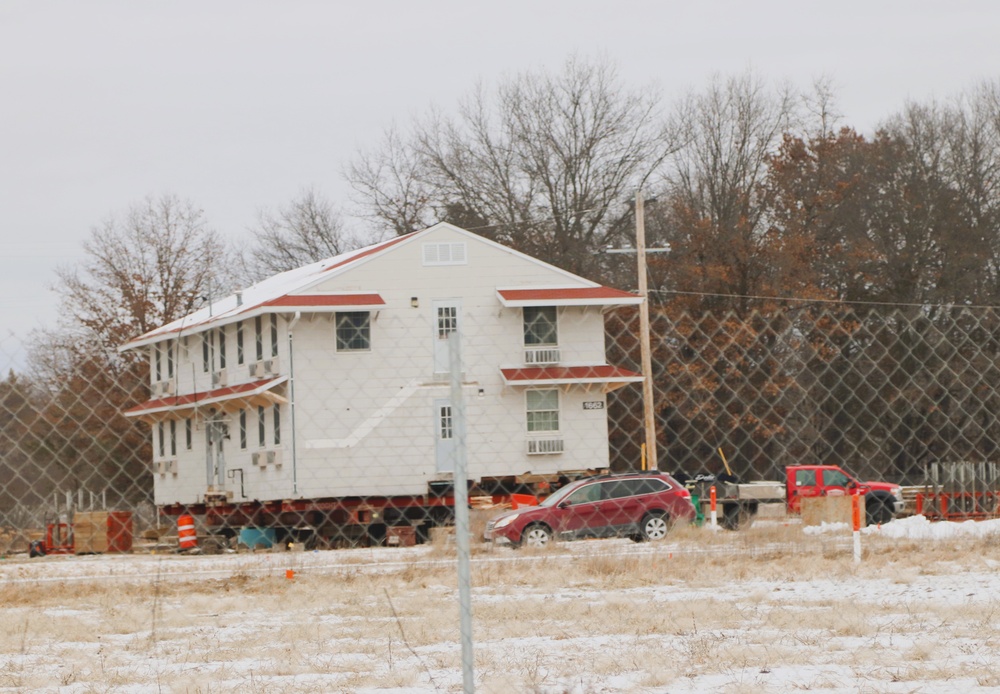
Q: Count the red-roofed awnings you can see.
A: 4